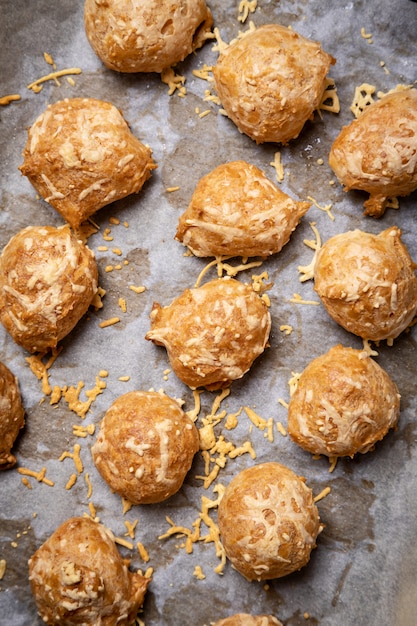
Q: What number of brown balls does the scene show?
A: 14